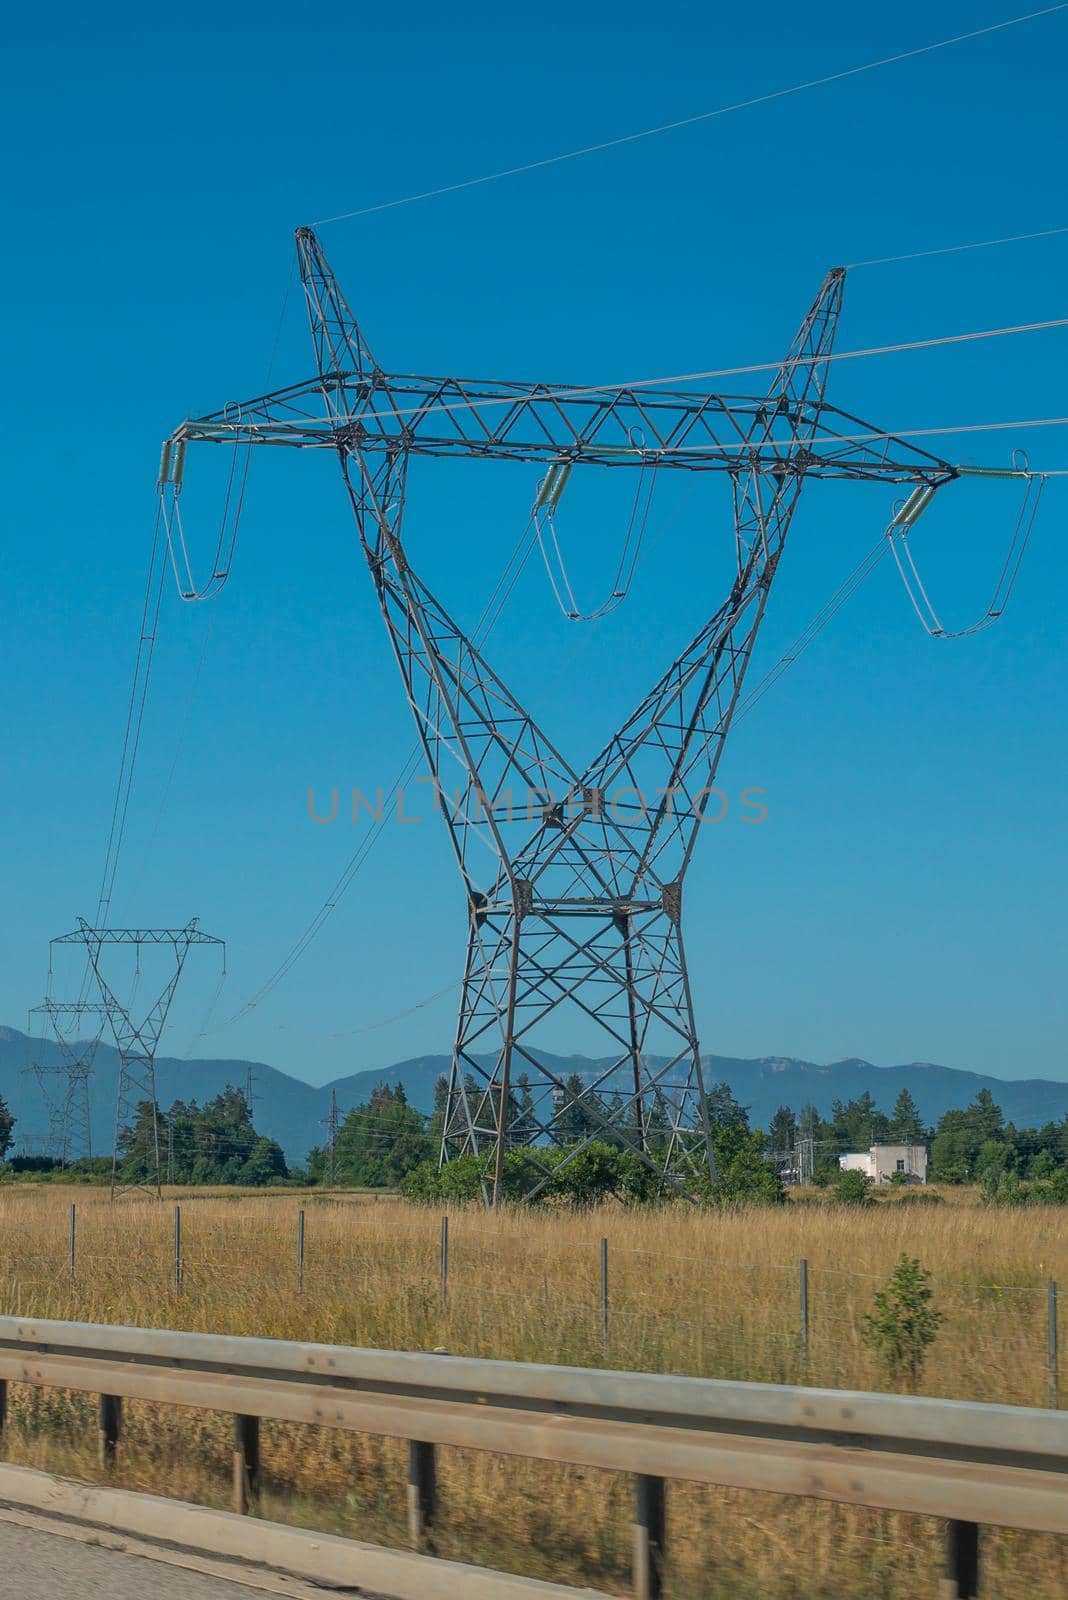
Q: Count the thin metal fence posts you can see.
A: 7